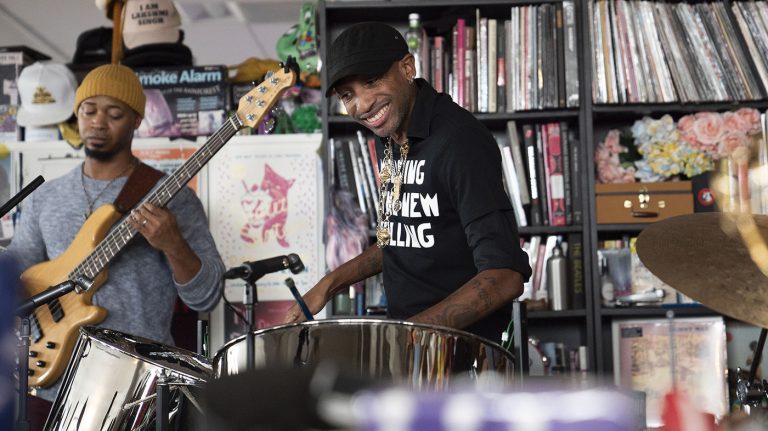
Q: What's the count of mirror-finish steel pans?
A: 2